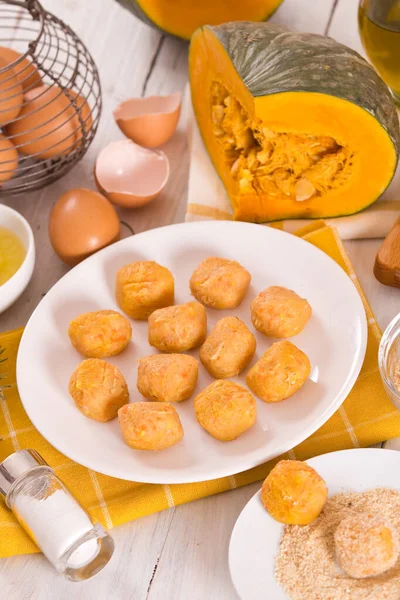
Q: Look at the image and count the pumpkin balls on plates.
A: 13